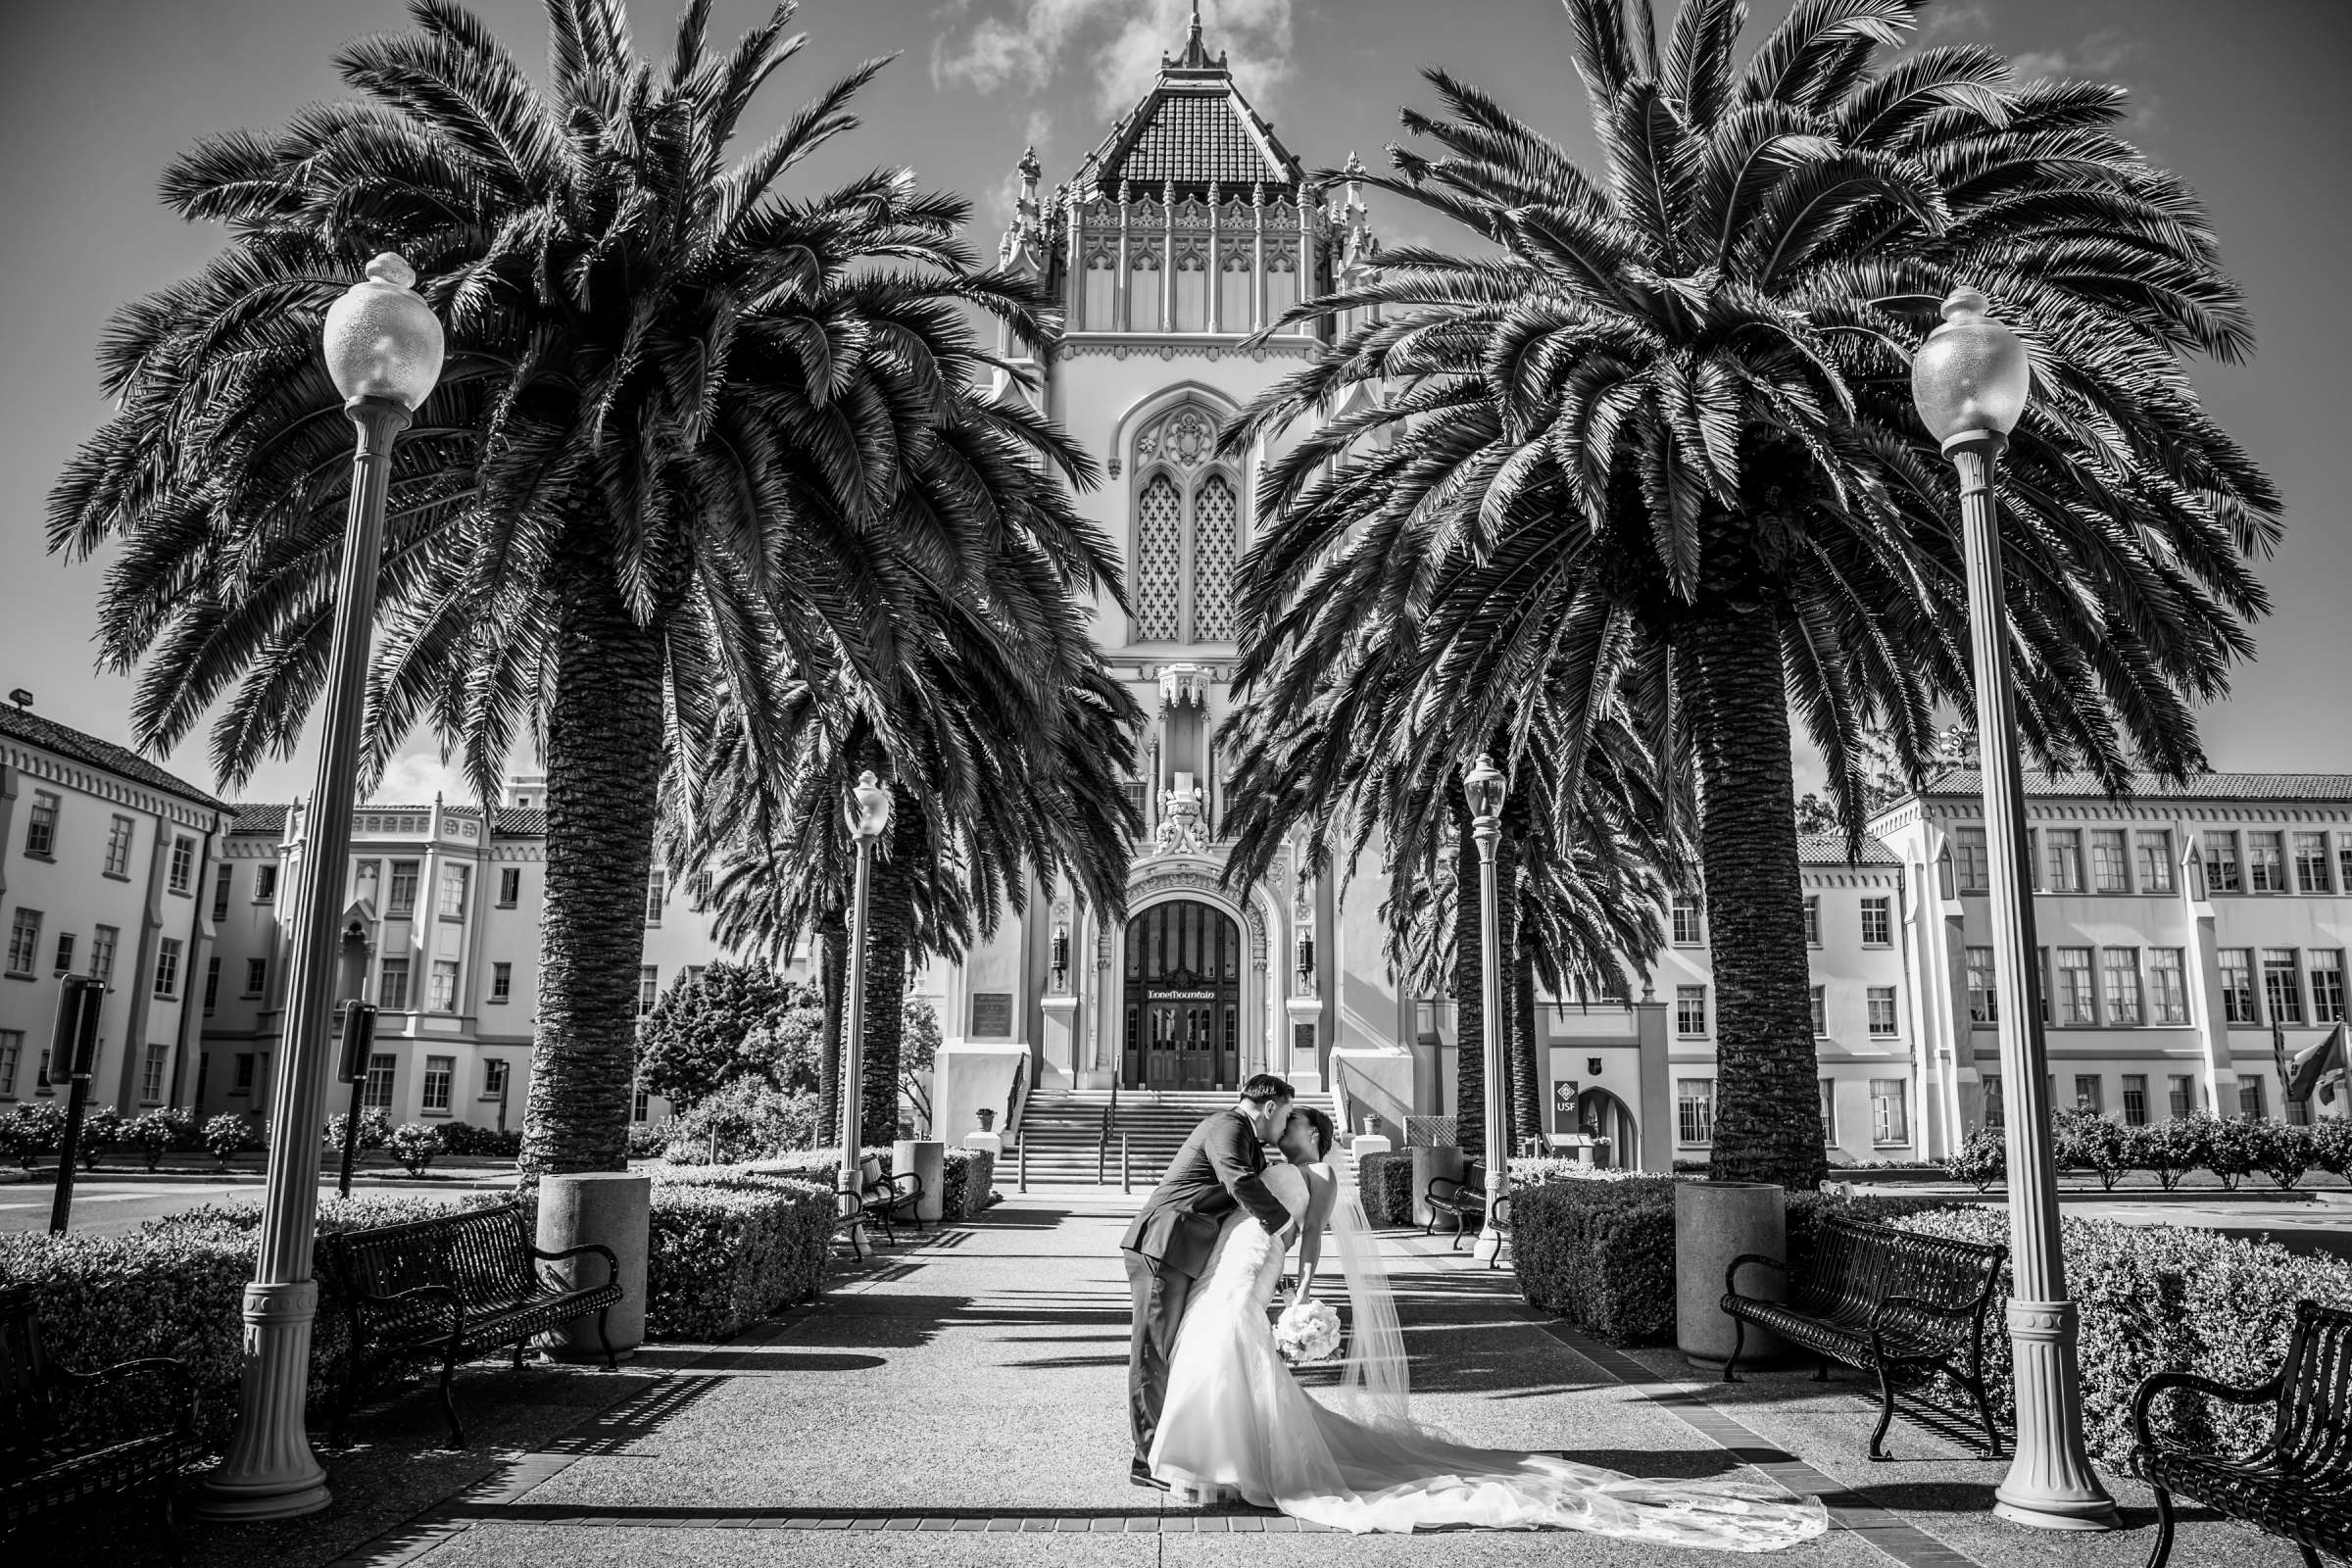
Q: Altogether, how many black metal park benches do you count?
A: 8